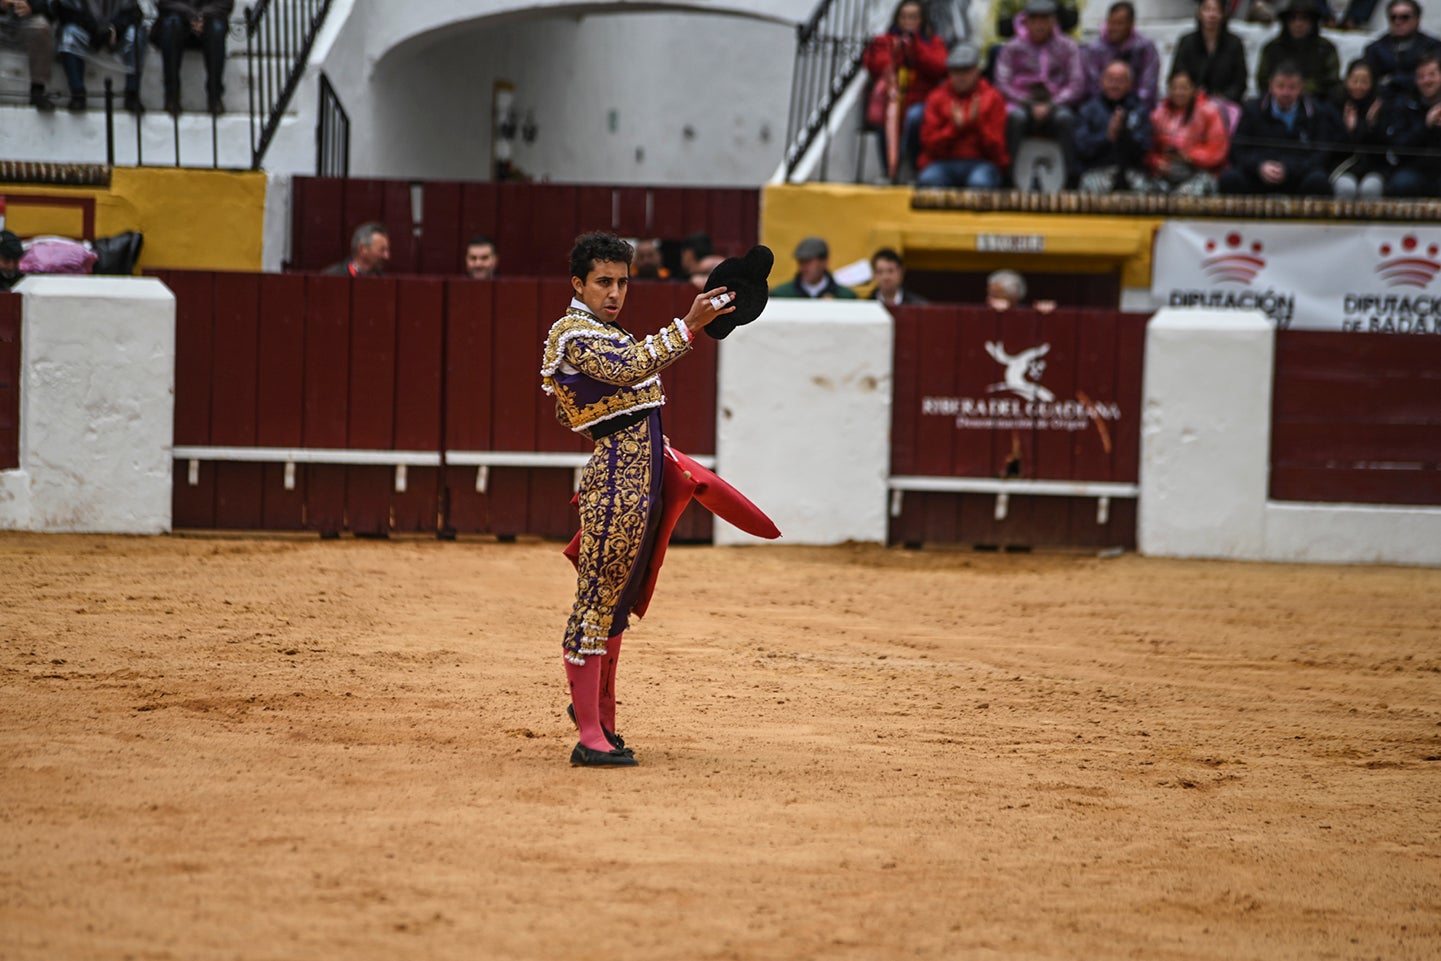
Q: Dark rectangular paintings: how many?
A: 0